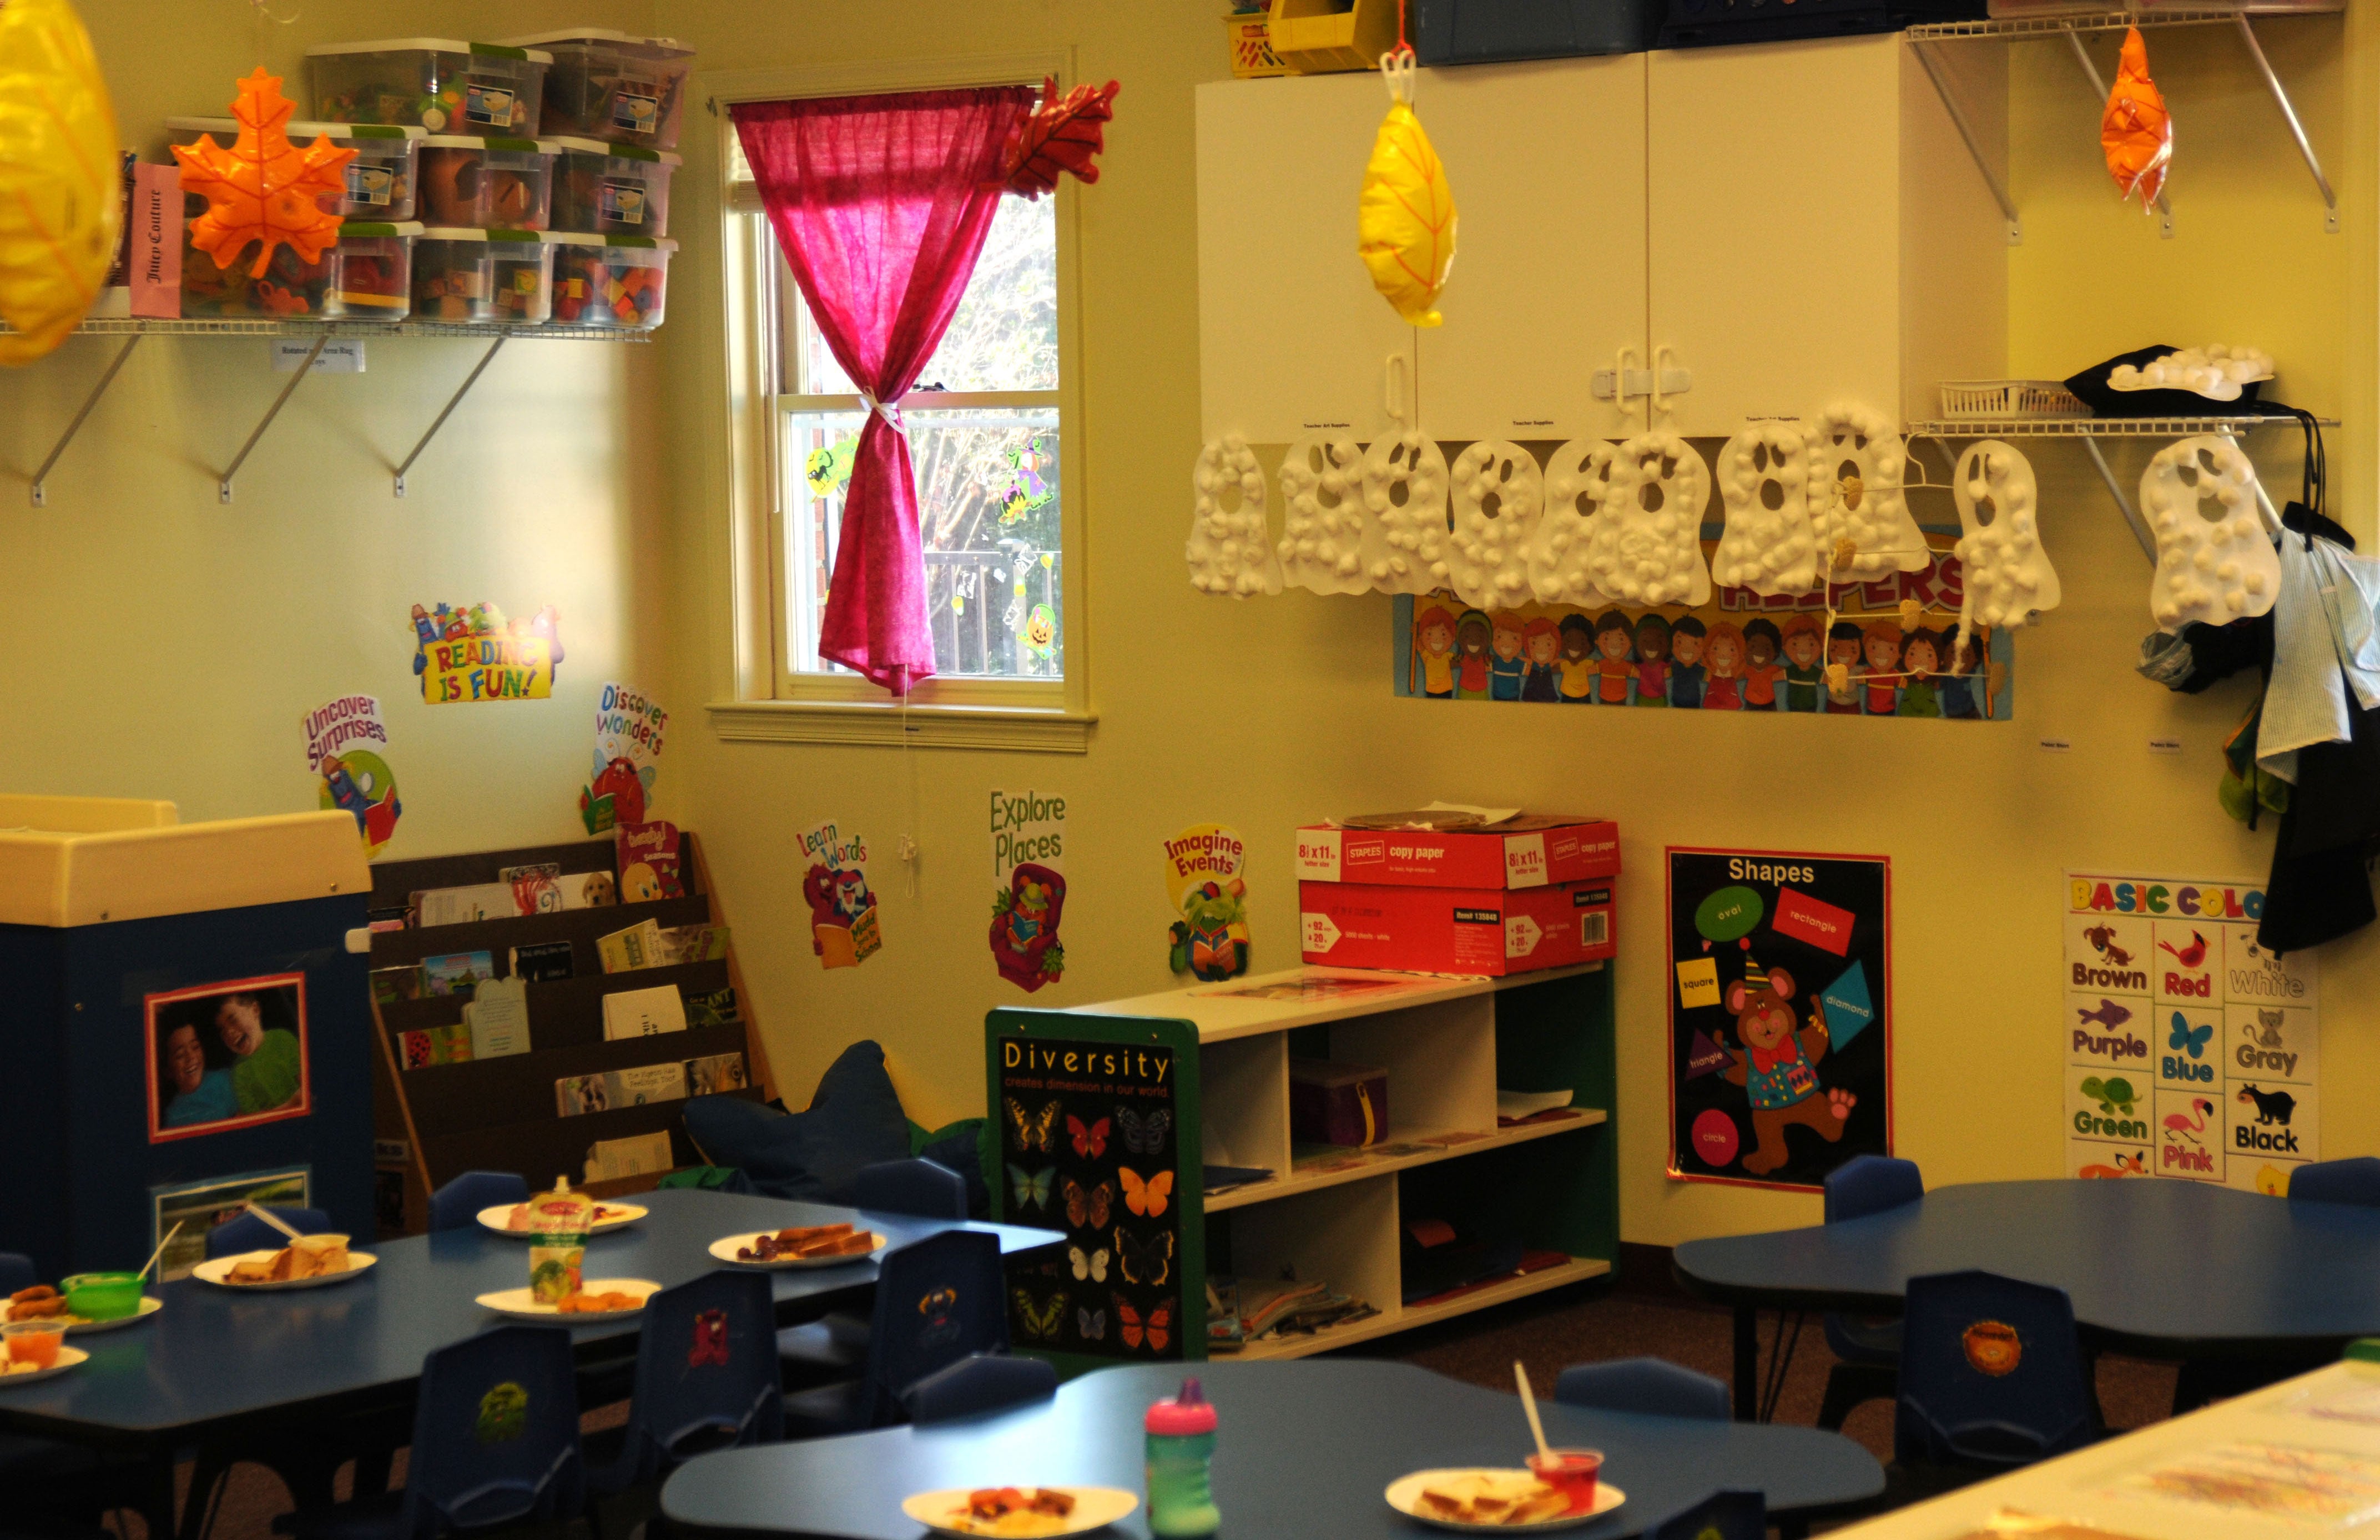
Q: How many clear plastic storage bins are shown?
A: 8